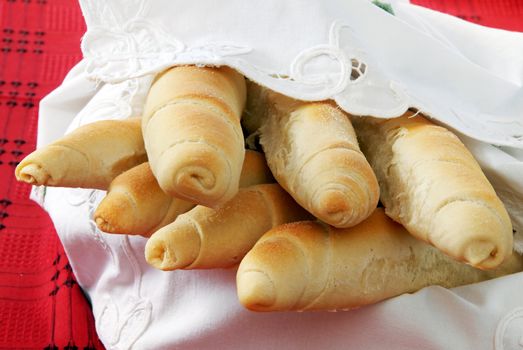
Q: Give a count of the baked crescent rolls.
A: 7